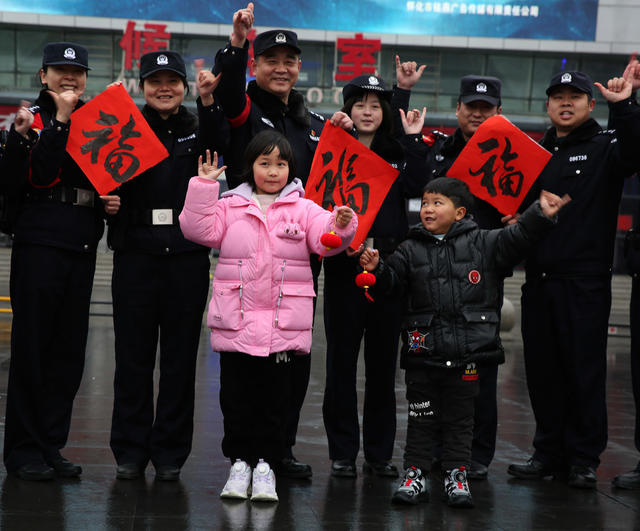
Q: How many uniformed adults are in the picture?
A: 6